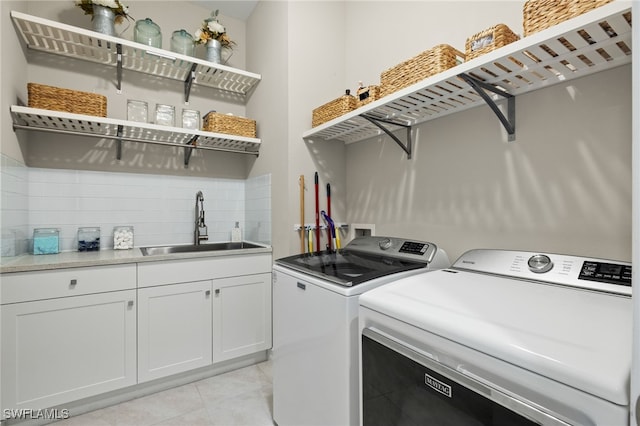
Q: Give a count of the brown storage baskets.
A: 7